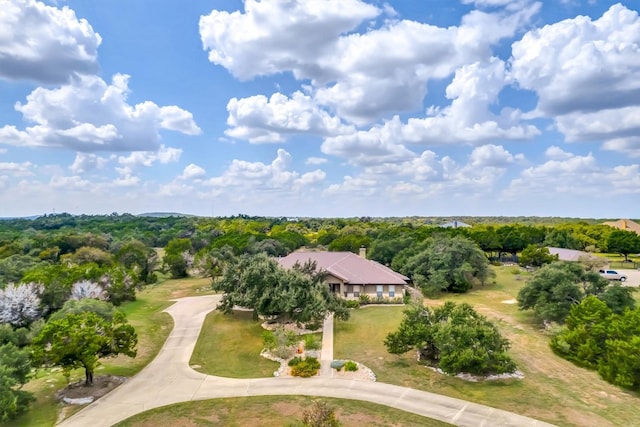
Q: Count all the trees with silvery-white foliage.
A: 2